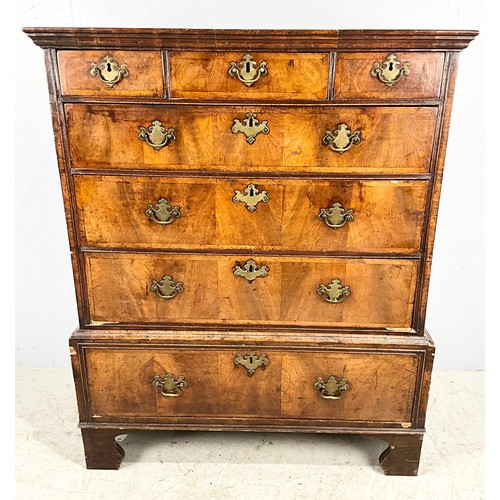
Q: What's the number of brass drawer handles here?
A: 11